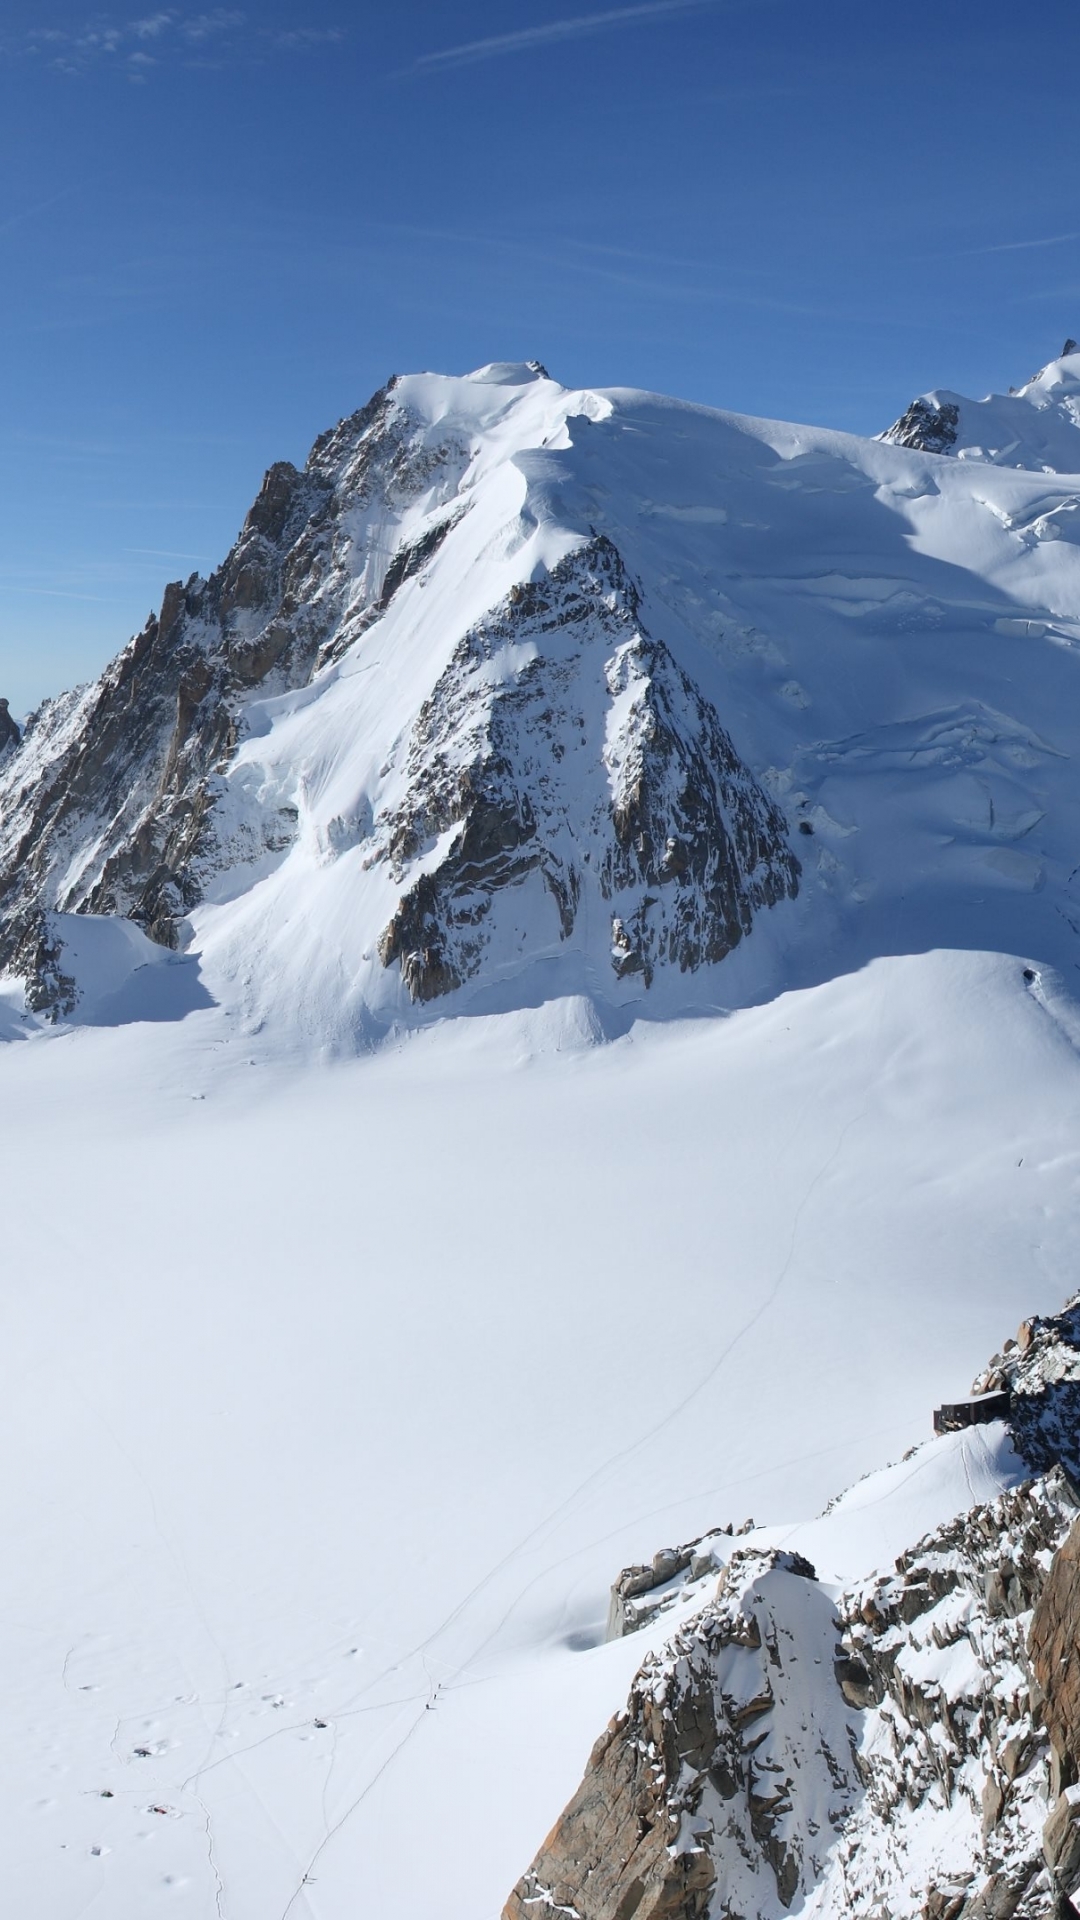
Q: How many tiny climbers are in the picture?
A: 5